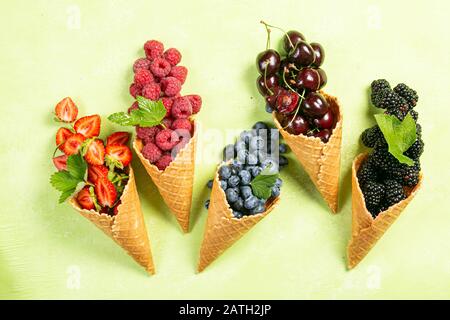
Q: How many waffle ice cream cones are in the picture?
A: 5